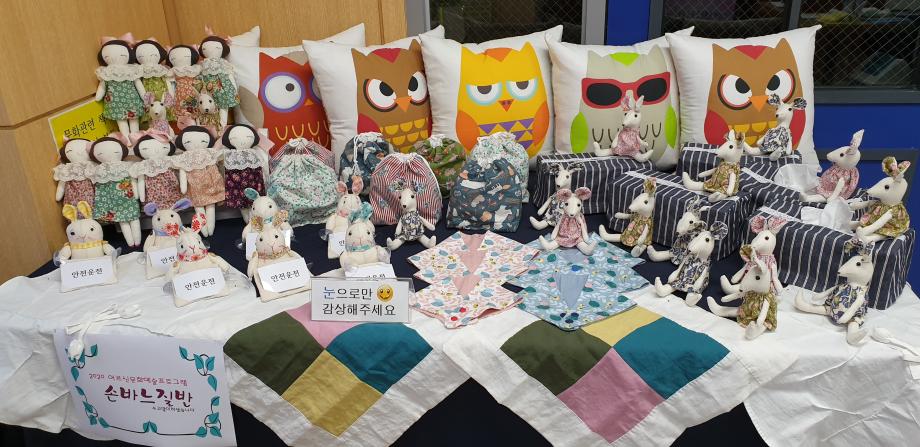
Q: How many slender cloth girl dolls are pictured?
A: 9